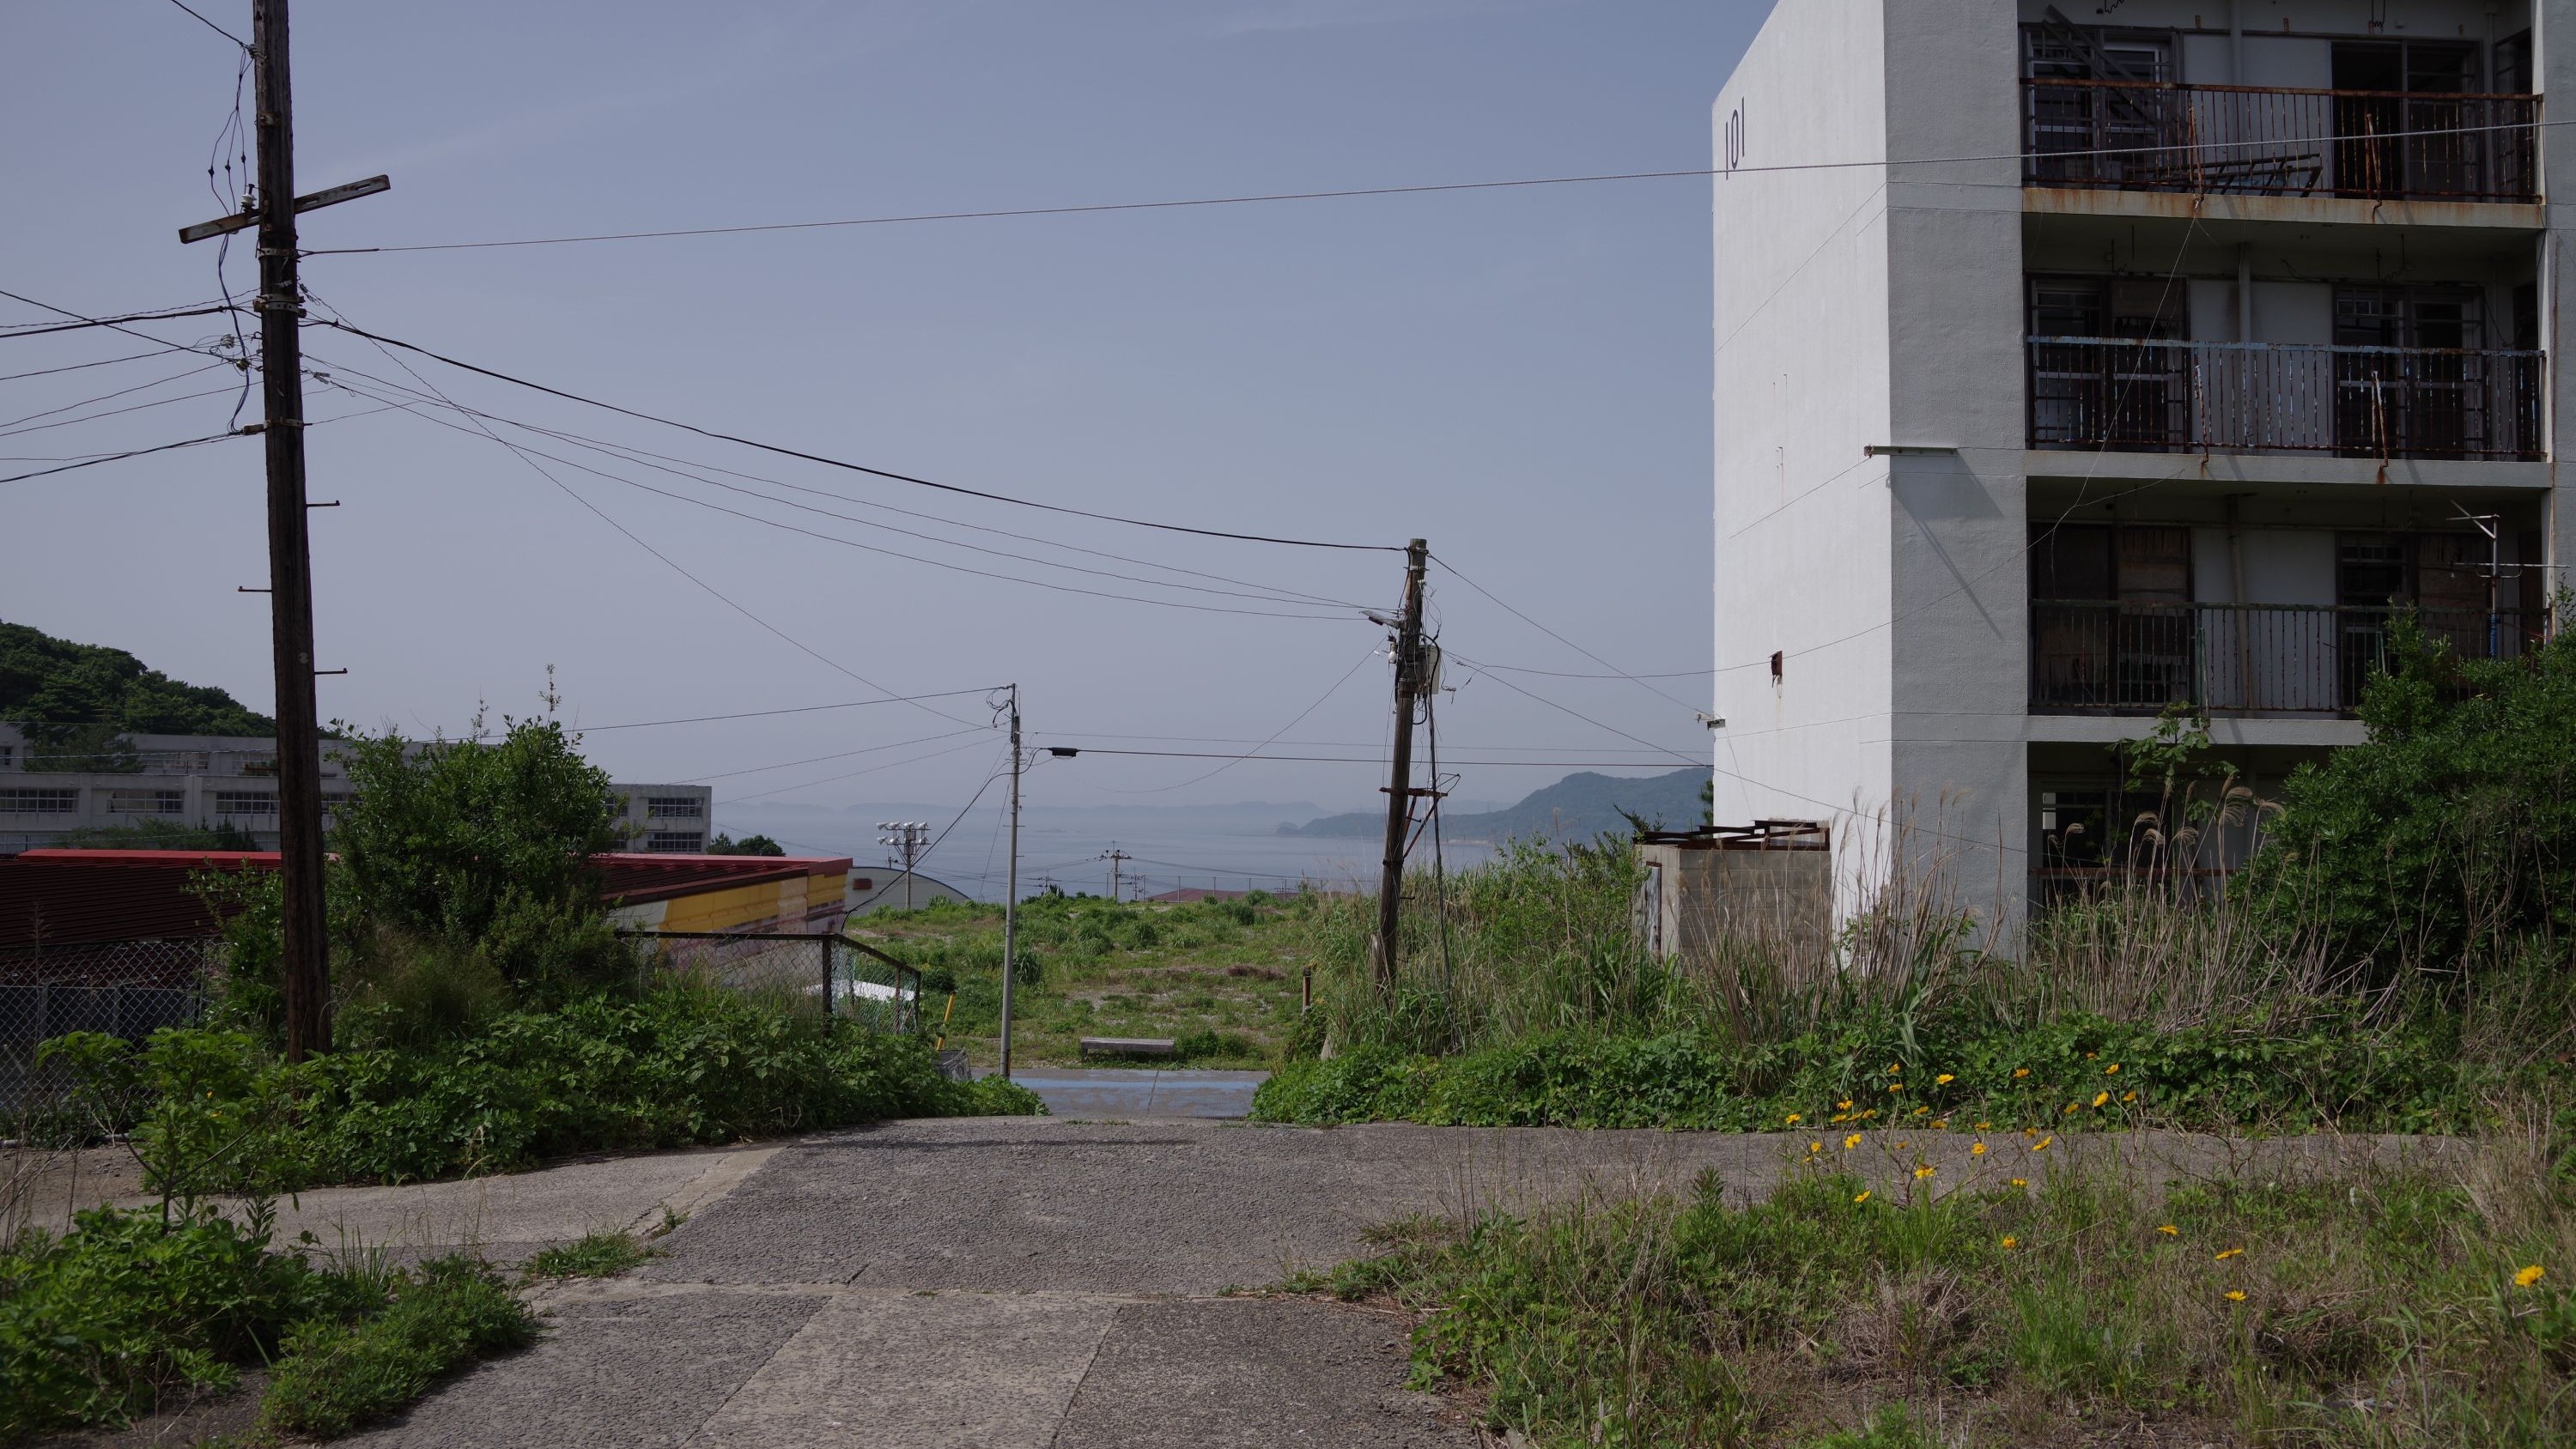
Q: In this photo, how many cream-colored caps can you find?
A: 0